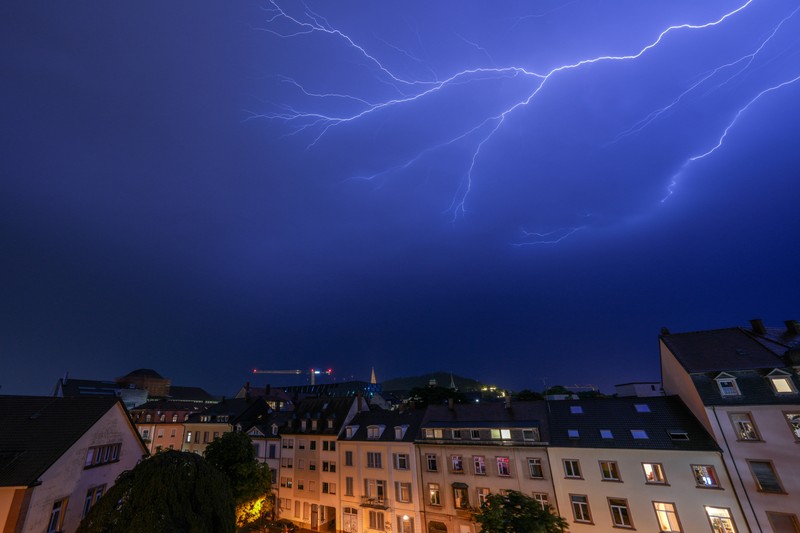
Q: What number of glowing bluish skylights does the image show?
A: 5